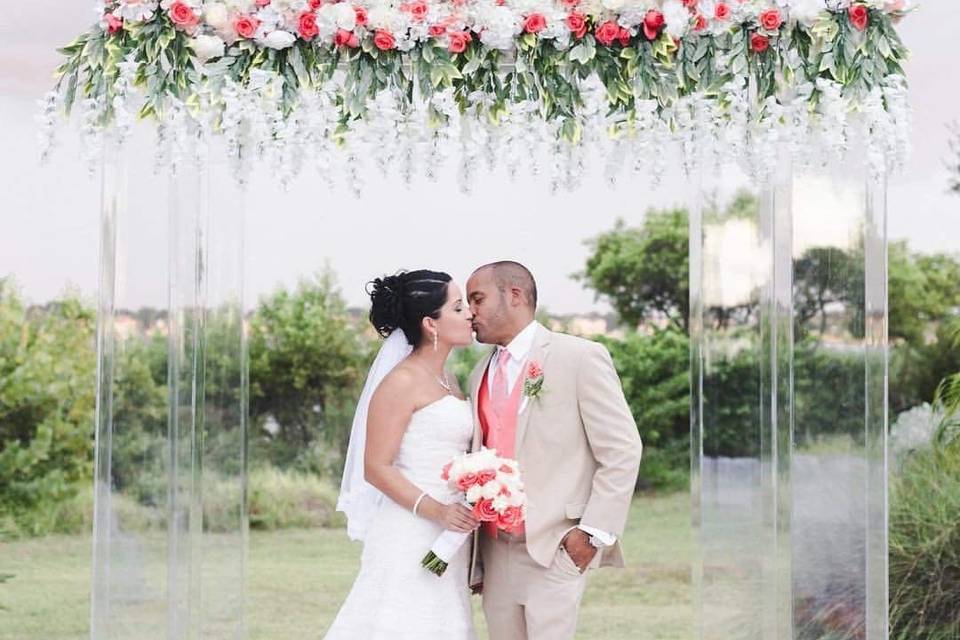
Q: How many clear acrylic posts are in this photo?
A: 4